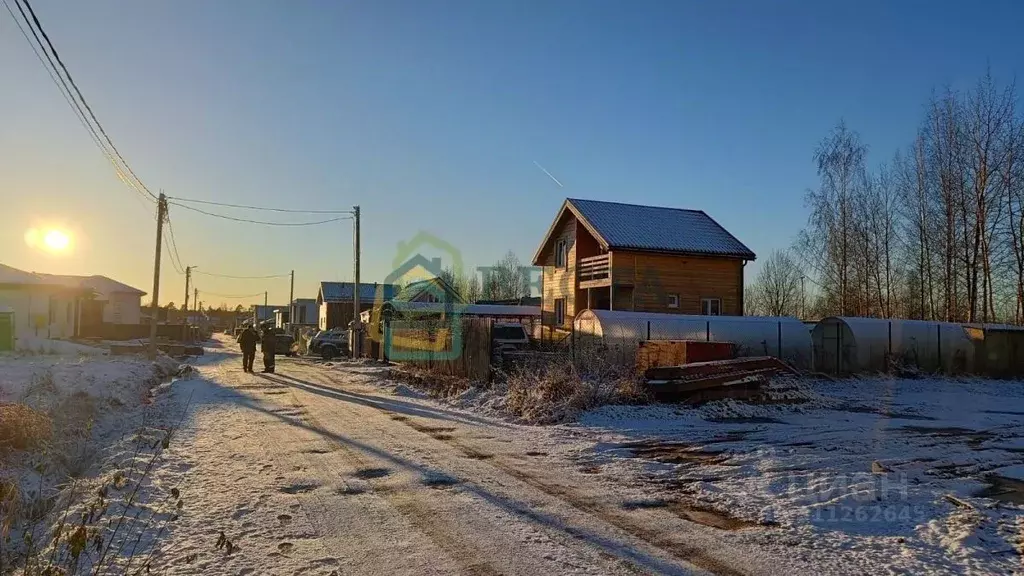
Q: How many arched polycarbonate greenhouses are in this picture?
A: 2